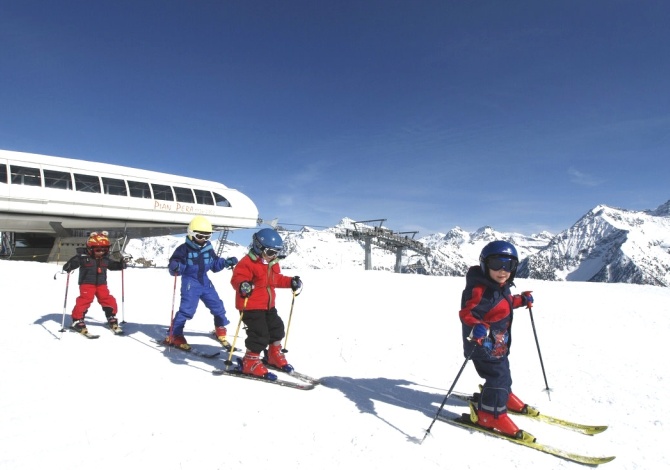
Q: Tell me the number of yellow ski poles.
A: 2